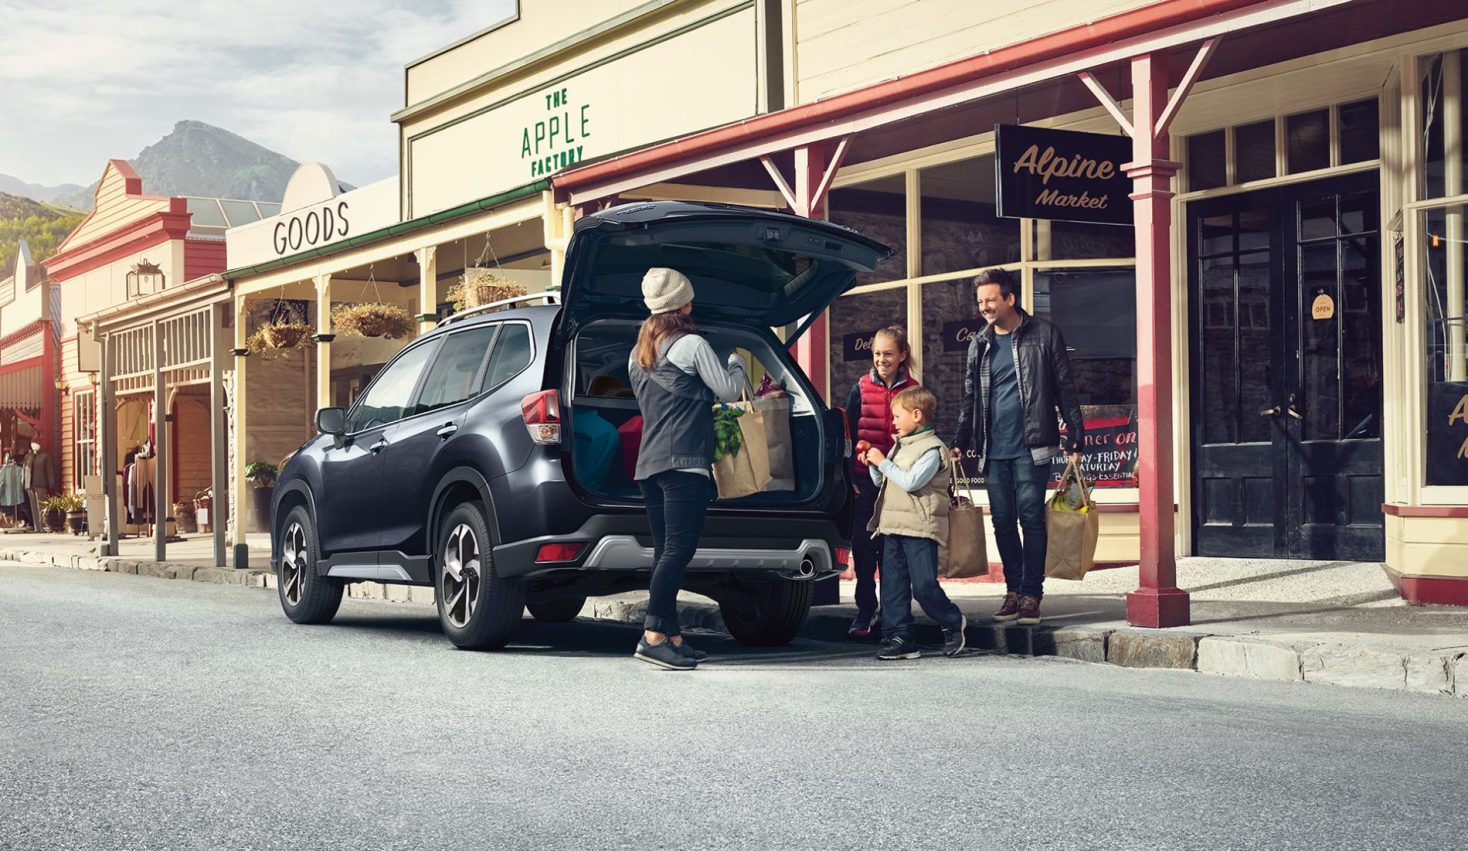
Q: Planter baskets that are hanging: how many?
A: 3